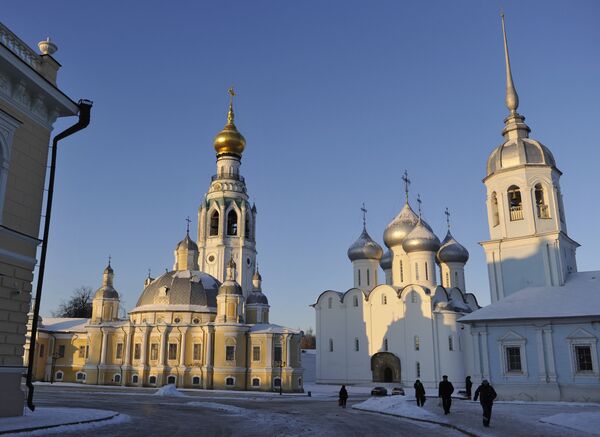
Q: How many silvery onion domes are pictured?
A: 5